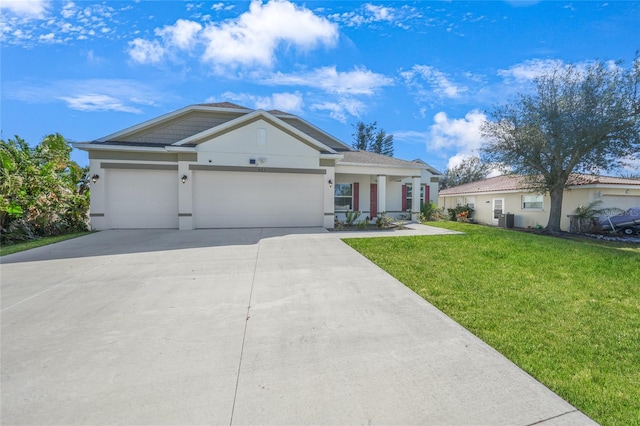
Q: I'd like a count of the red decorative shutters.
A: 3